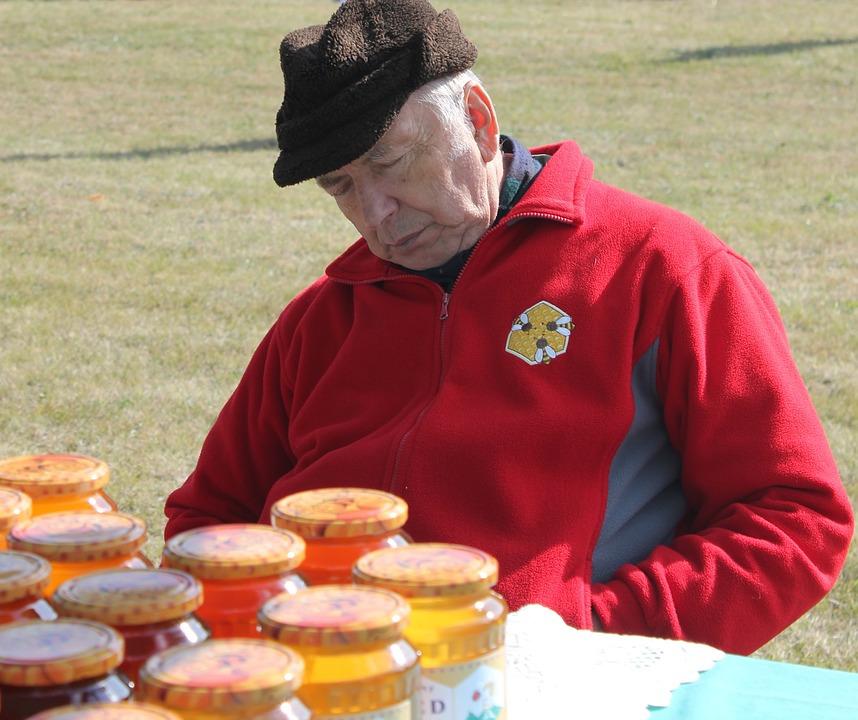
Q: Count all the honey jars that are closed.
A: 12